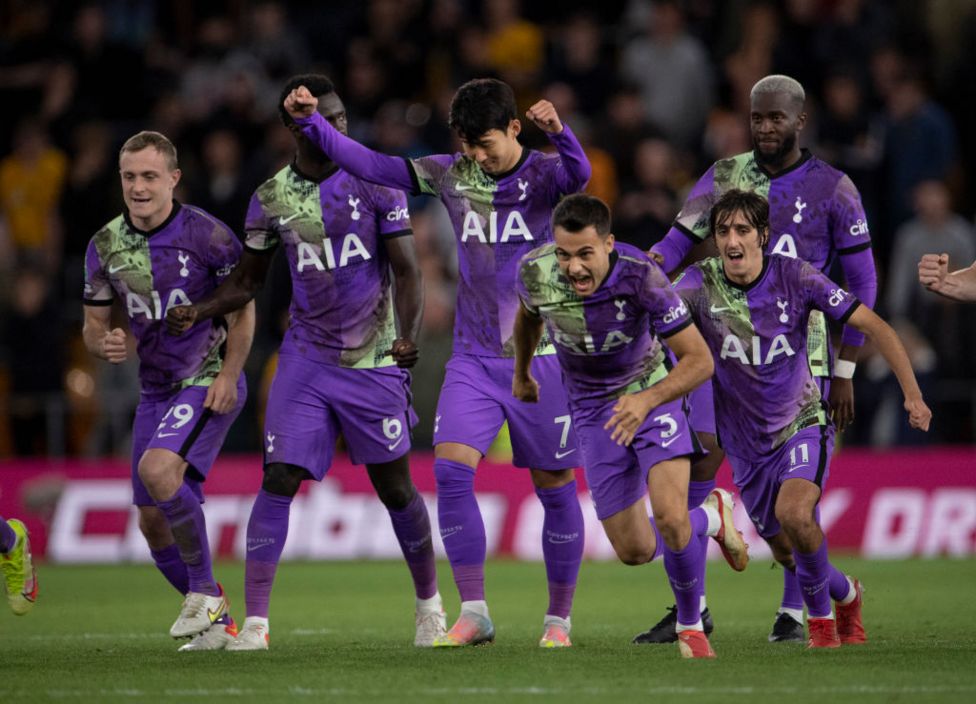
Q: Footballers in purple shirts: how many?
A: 6